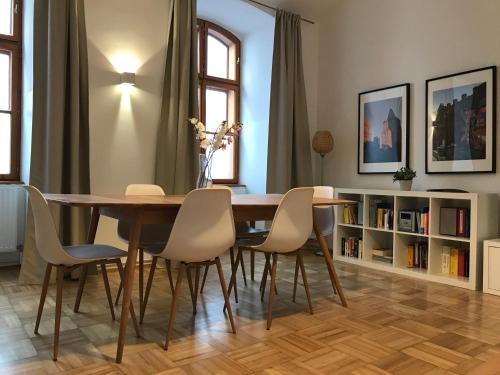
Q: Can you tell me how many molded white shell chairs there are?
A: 6